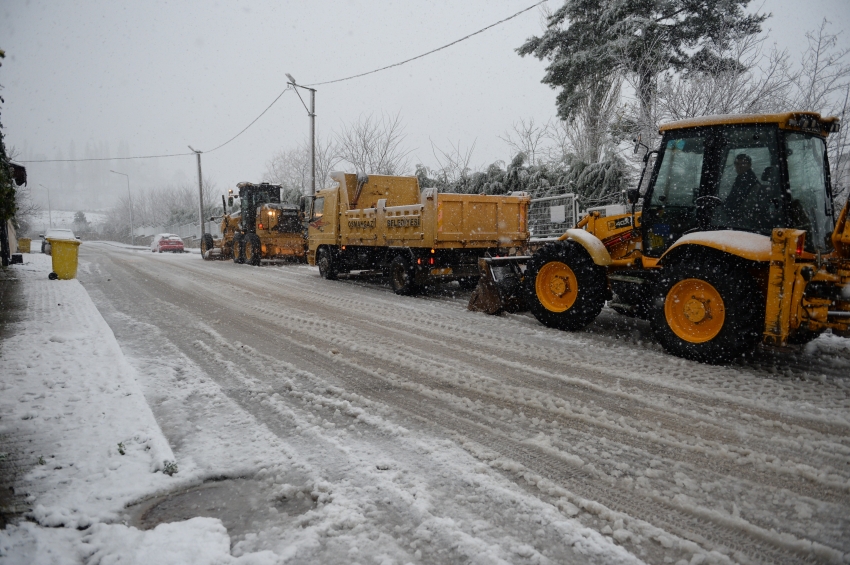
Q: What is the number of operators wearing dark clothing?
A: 1